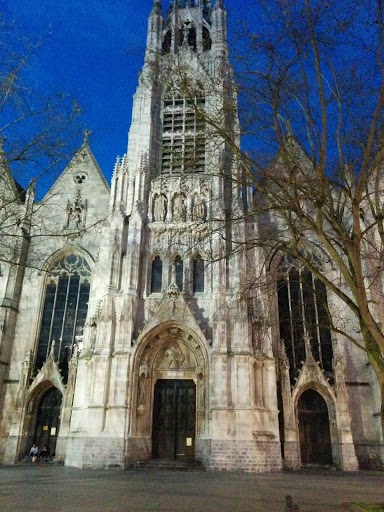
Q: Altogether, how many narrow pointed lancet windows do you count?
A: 3